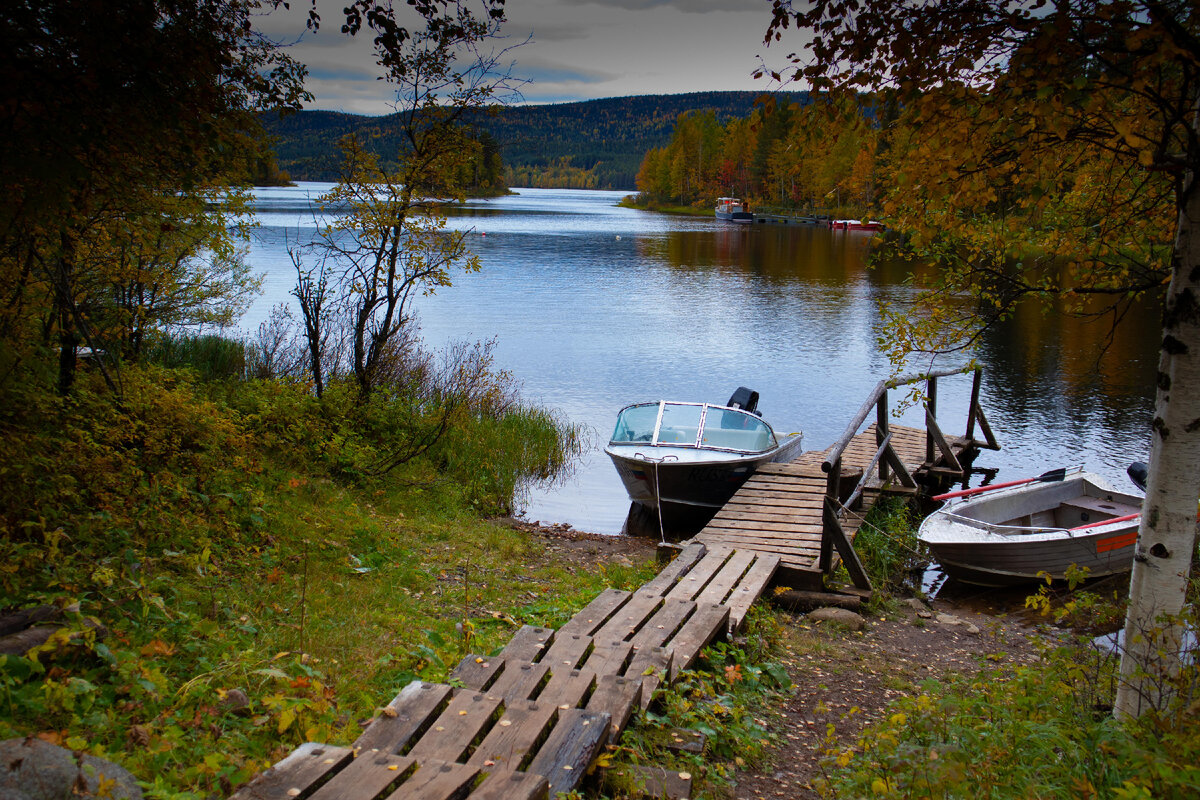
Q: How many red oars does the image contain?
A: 2